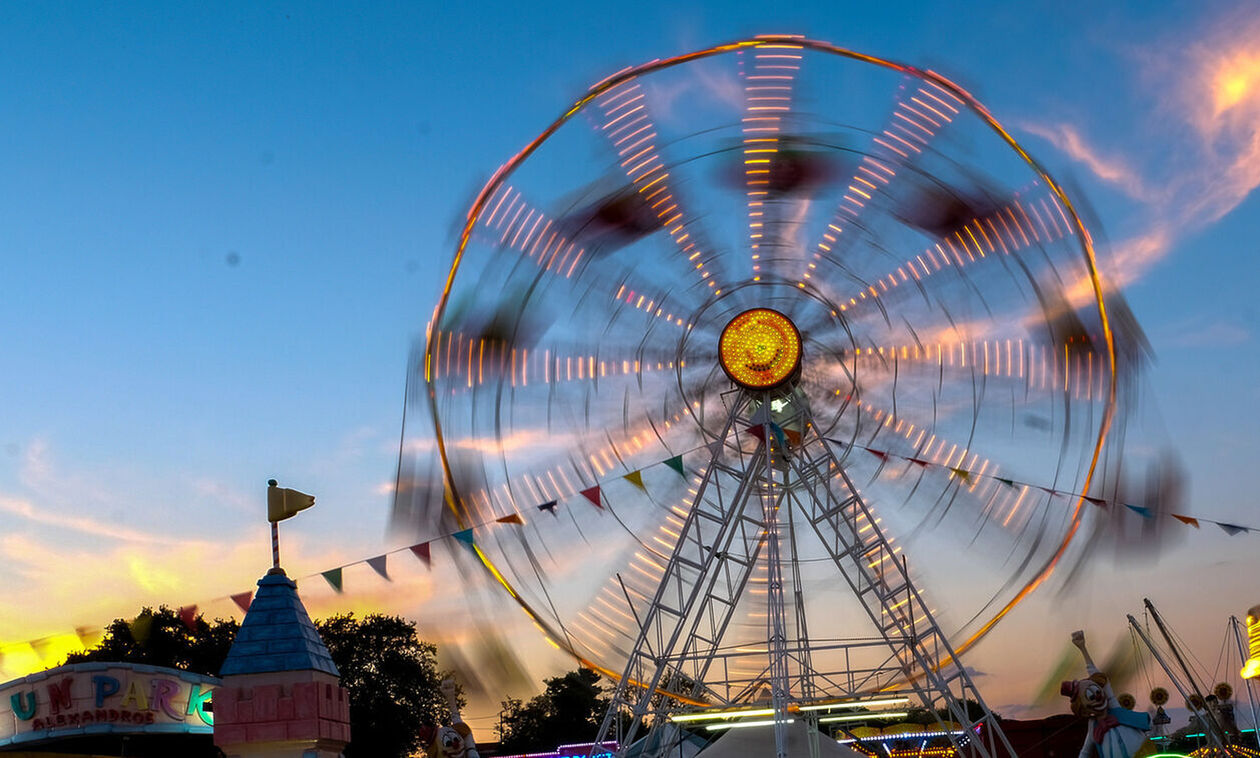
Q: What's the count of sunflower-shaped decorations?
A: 4